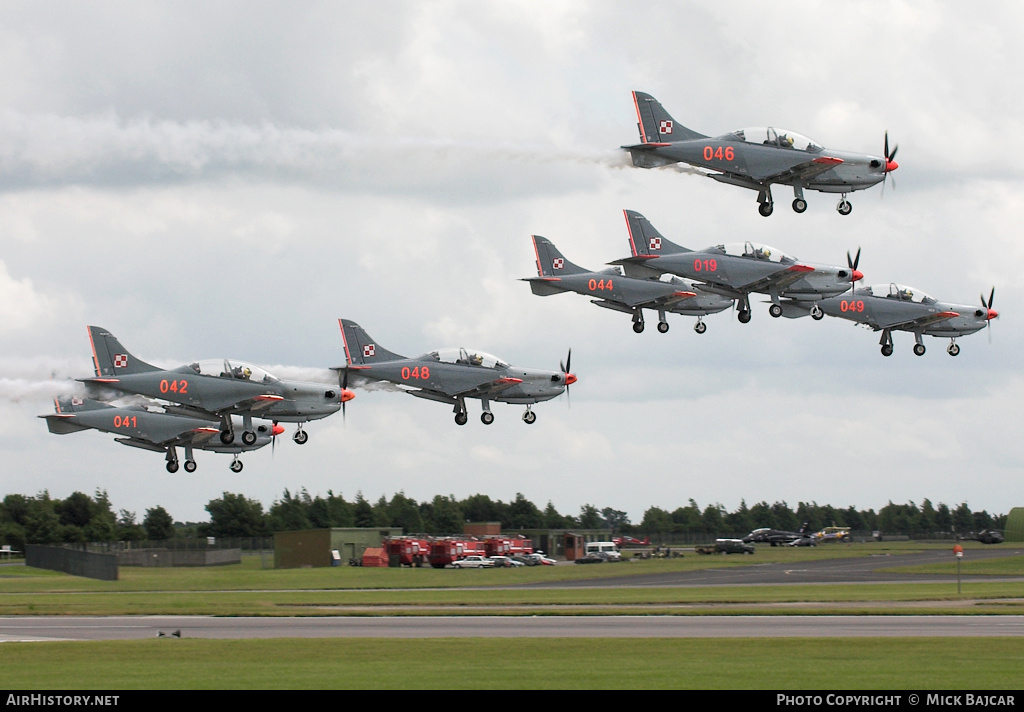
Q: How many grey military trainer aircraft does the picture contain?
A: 7